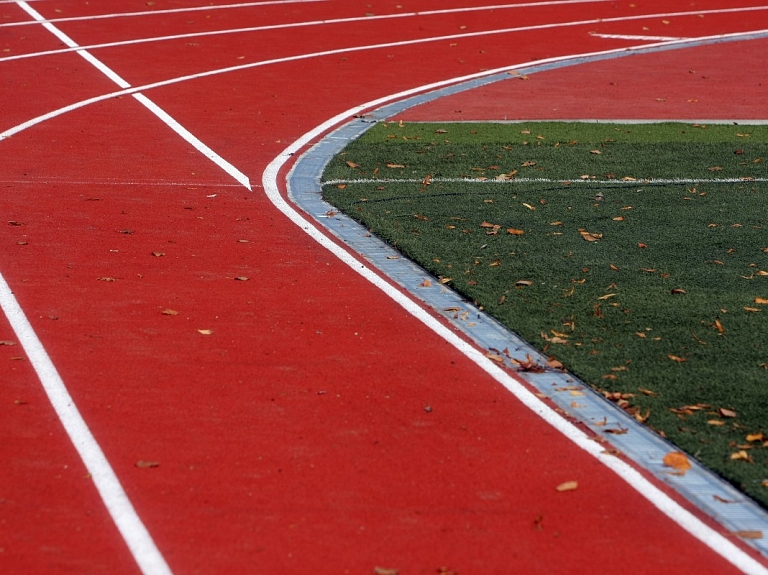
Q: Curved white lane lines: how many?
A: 4